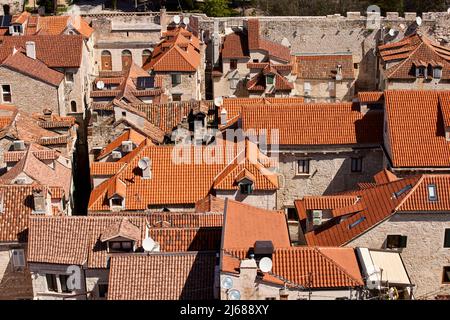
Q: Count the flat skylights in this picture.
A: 3